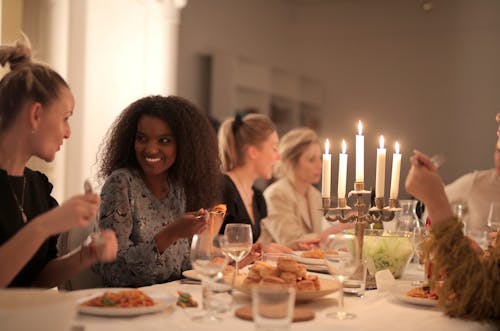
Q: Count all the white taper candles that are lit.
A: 5